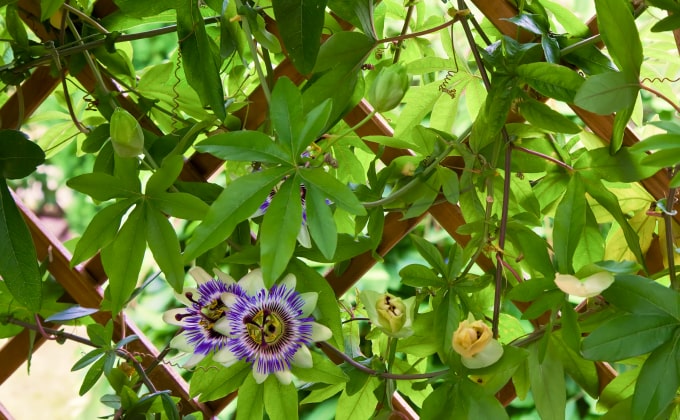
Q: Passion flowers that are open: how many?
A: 2